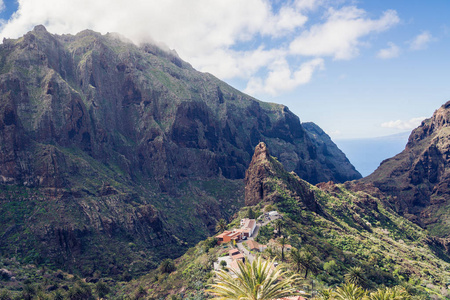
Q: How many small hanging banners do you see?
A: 0